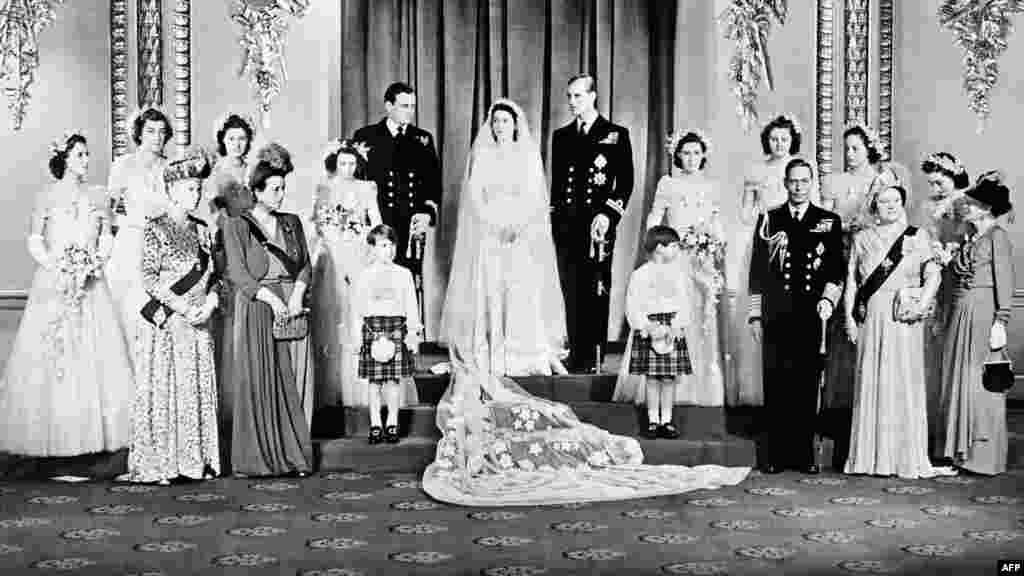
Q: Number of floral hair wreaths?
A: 8